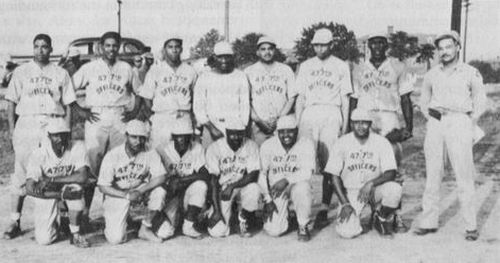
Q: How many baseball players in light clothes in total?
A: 14